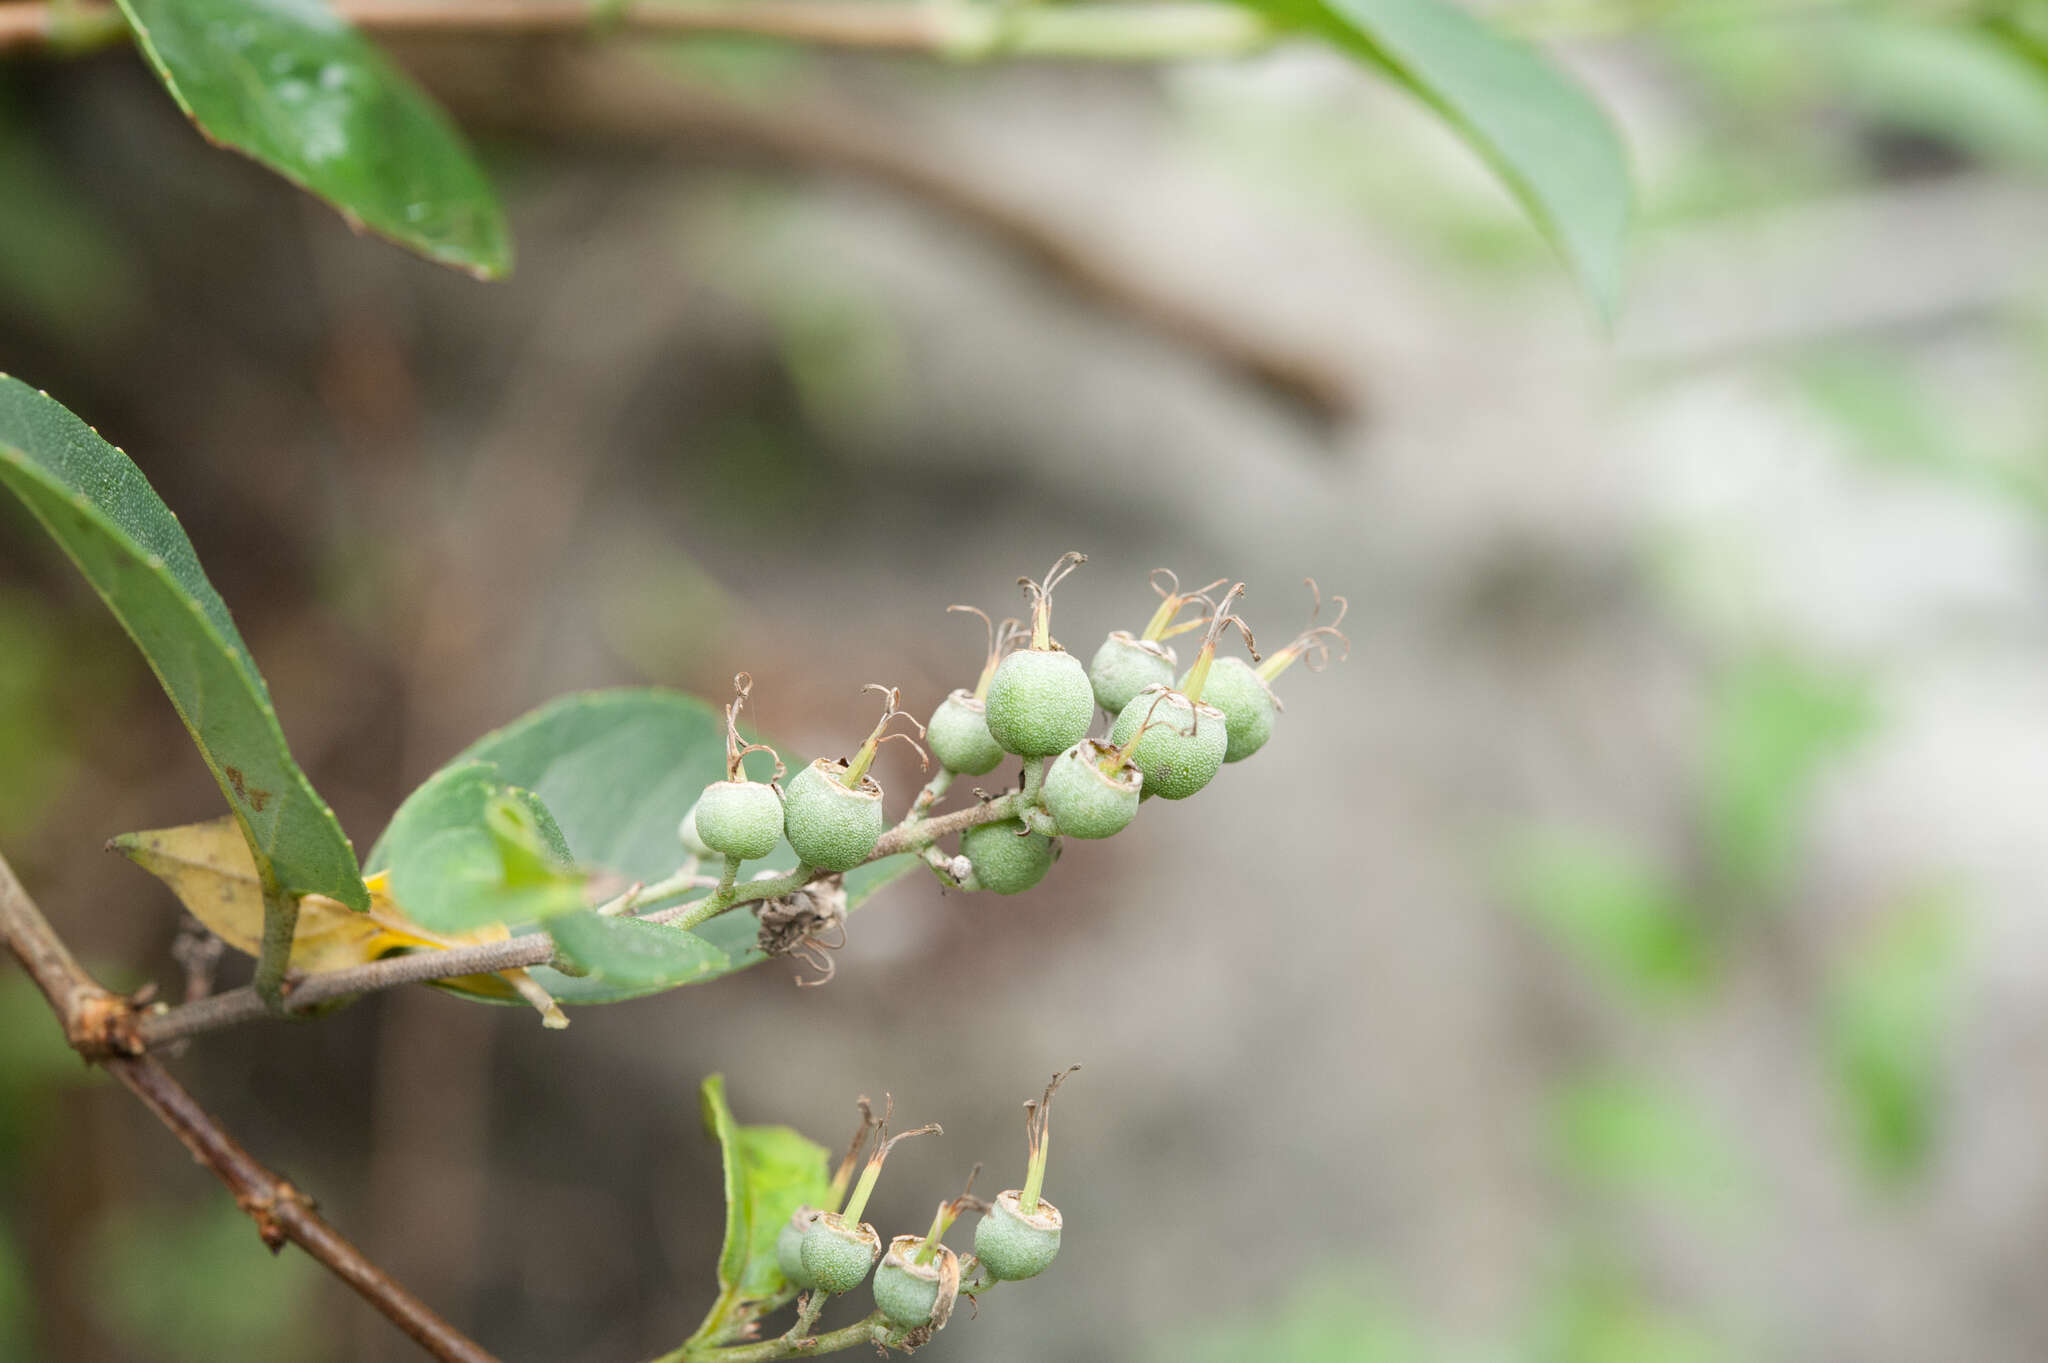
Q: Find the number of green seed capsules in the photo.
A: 14